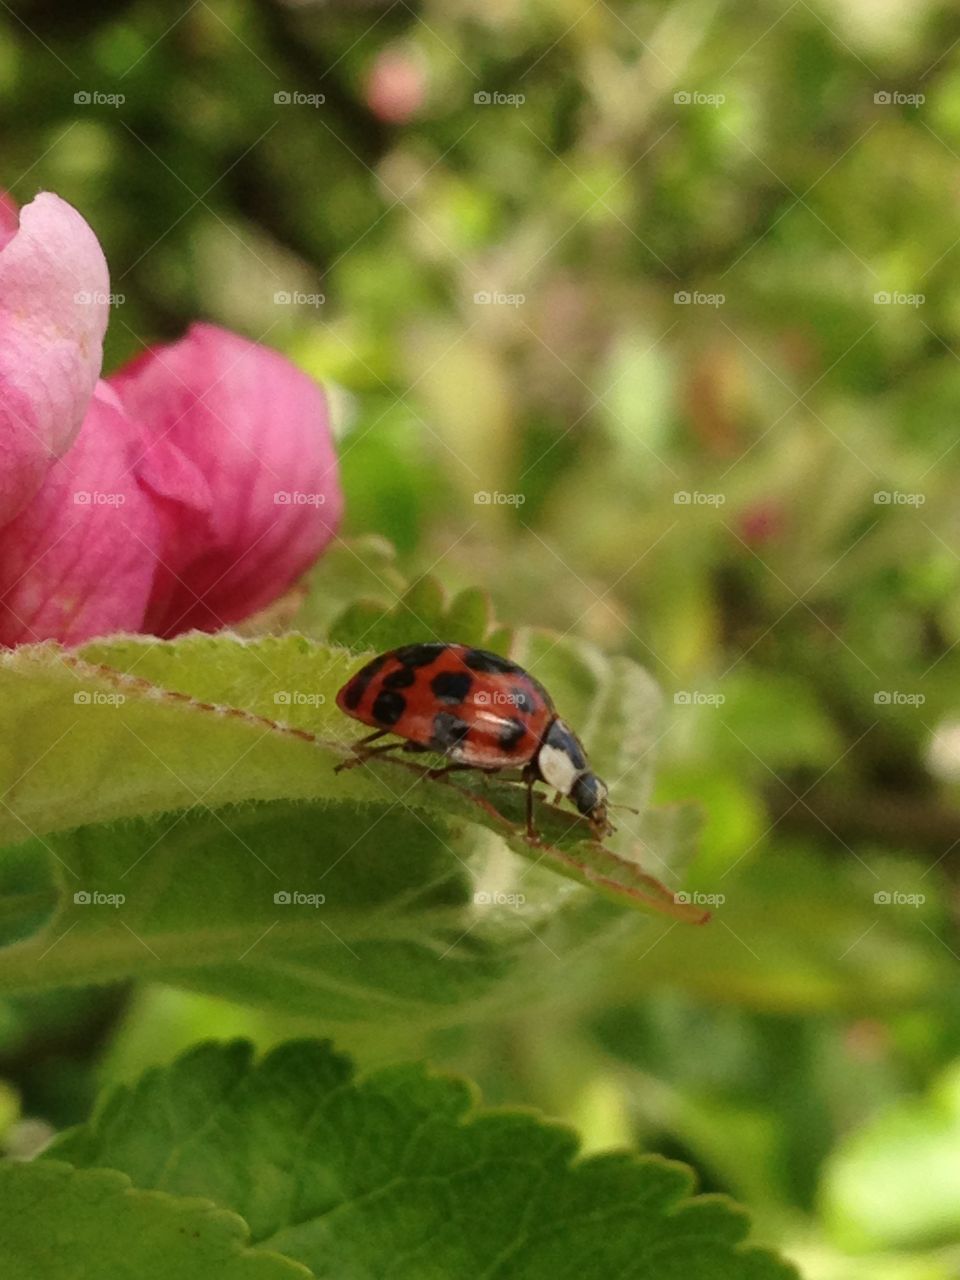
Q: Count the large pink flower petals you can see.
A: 3